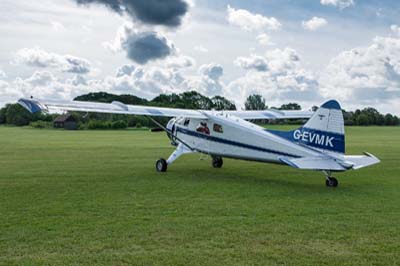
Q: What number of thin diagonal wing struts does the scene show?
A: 1